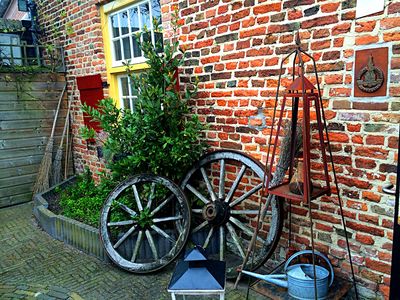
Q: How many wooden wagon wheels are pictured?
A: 2